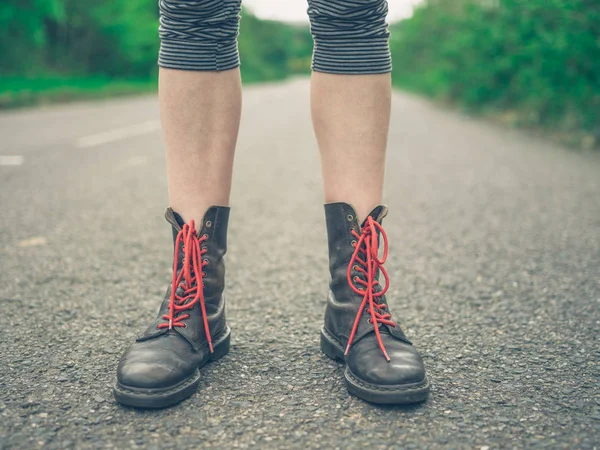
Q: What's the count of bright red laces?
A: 2